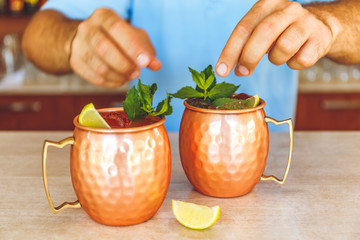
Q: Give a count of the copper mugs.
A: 2